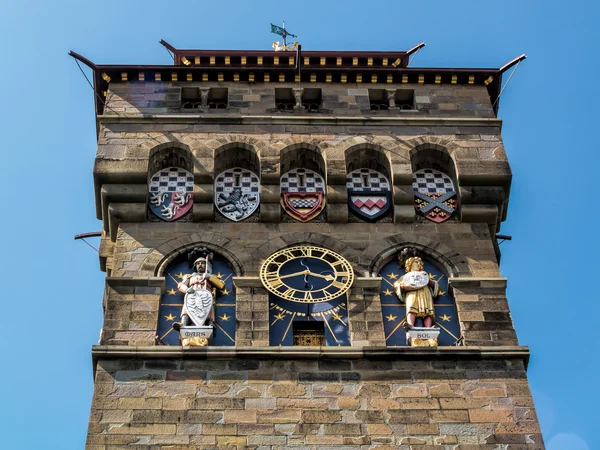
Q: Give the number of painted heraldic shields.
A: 5